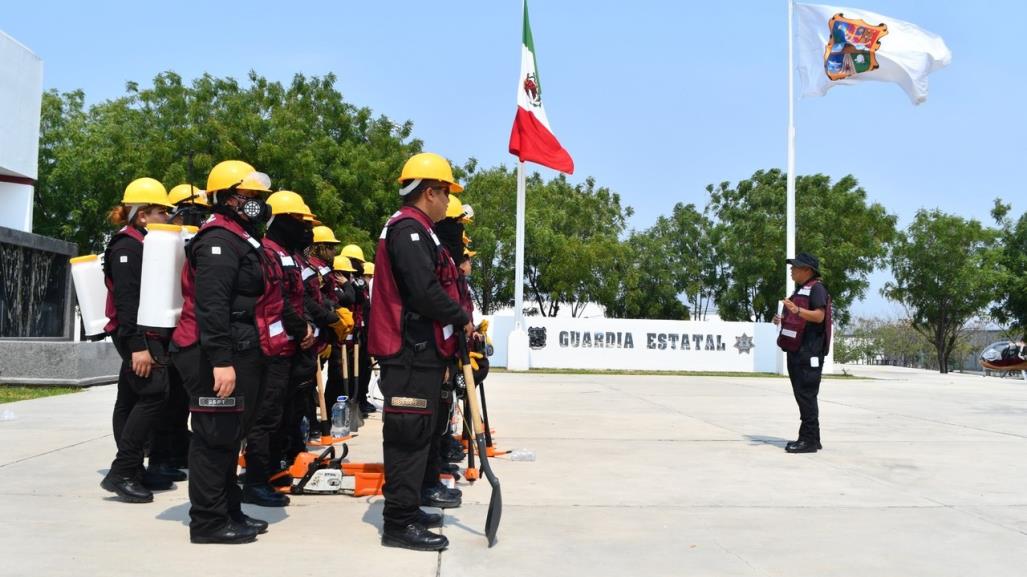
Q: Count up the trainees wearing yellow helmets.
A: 13